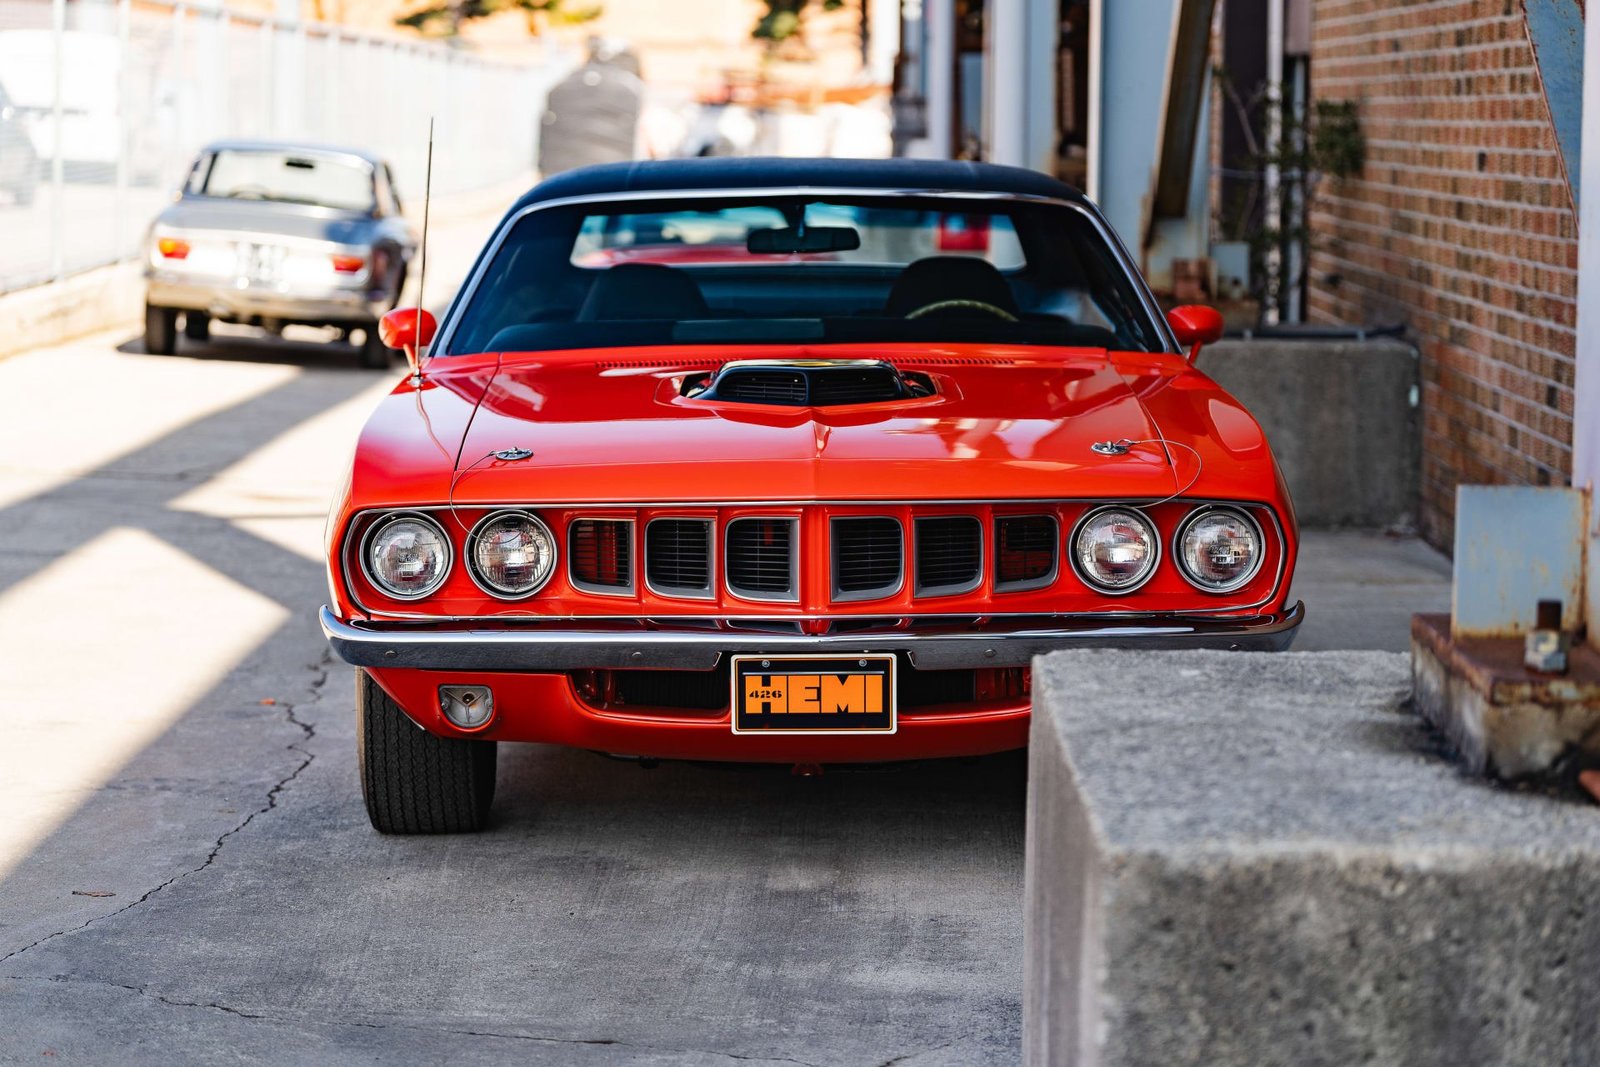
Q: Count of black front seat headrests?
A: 2